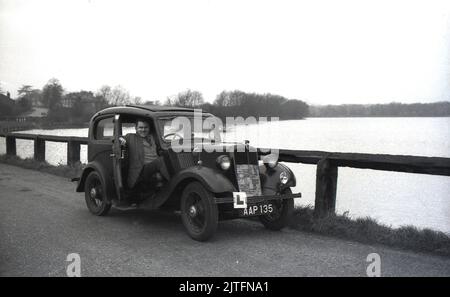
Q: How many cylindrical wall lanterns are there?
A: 0